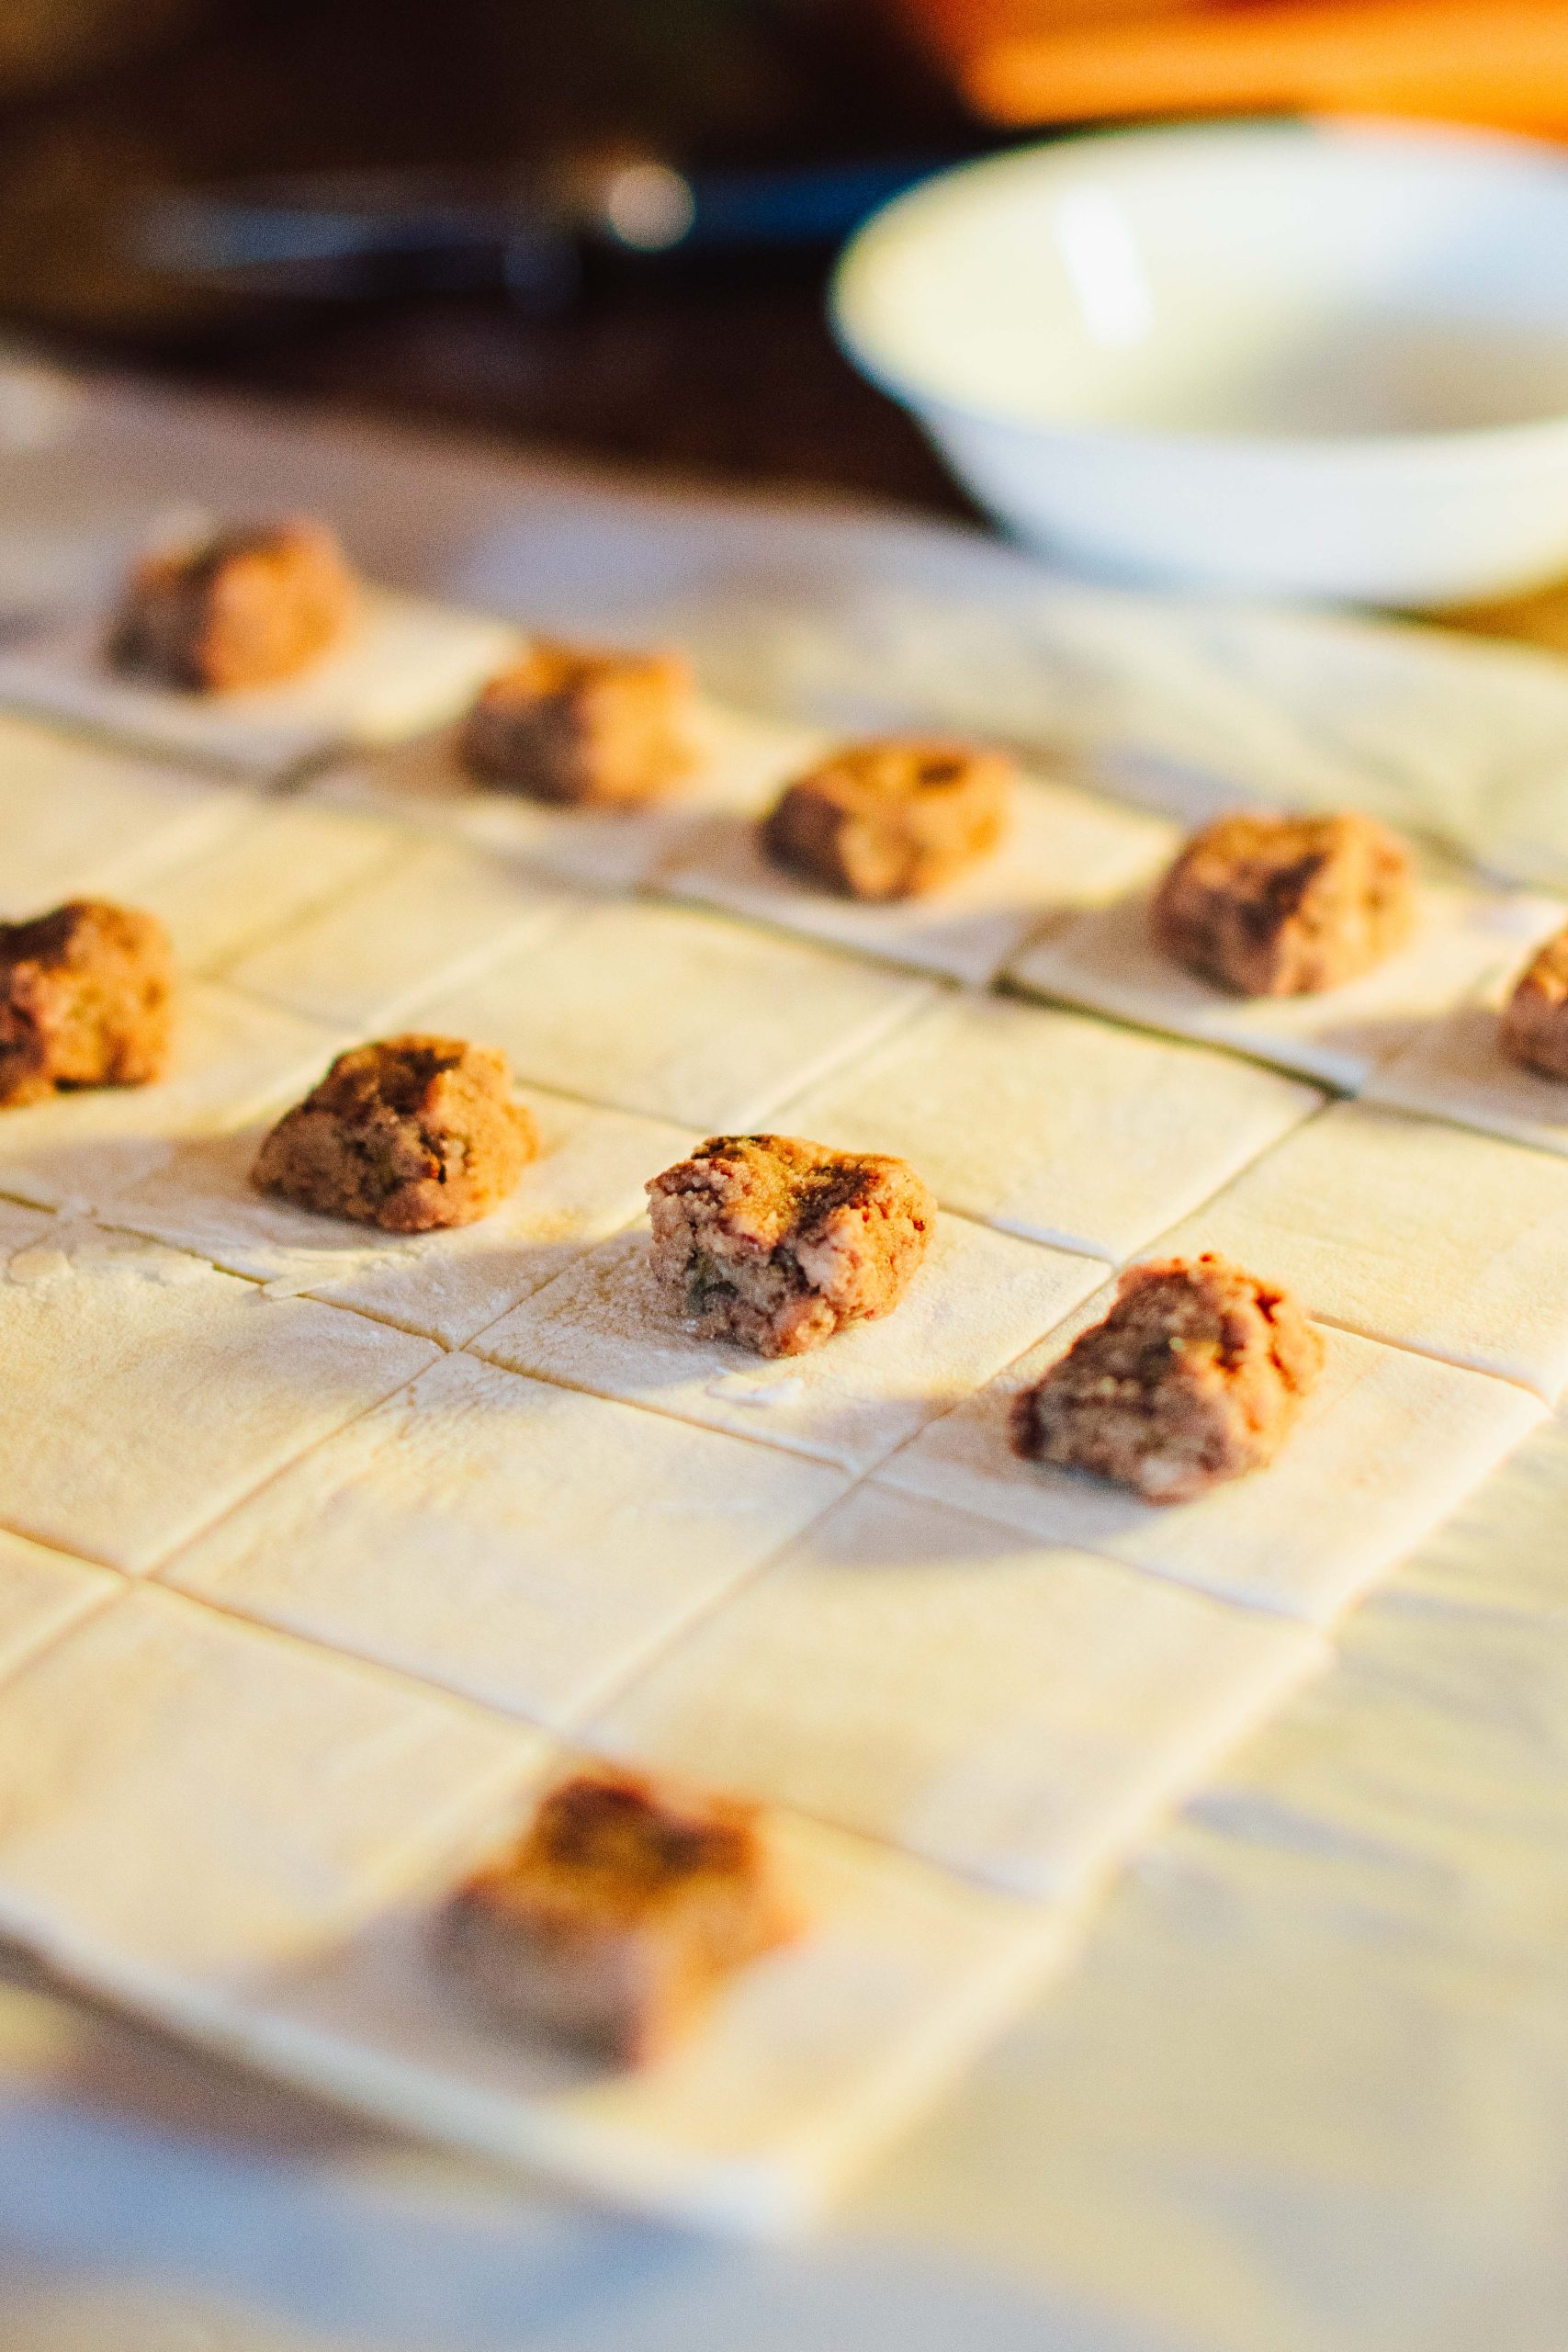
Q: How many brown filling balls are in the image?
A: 10